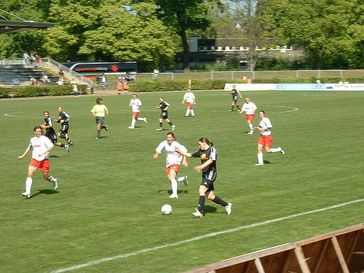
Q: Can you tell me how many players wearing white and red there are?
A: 6